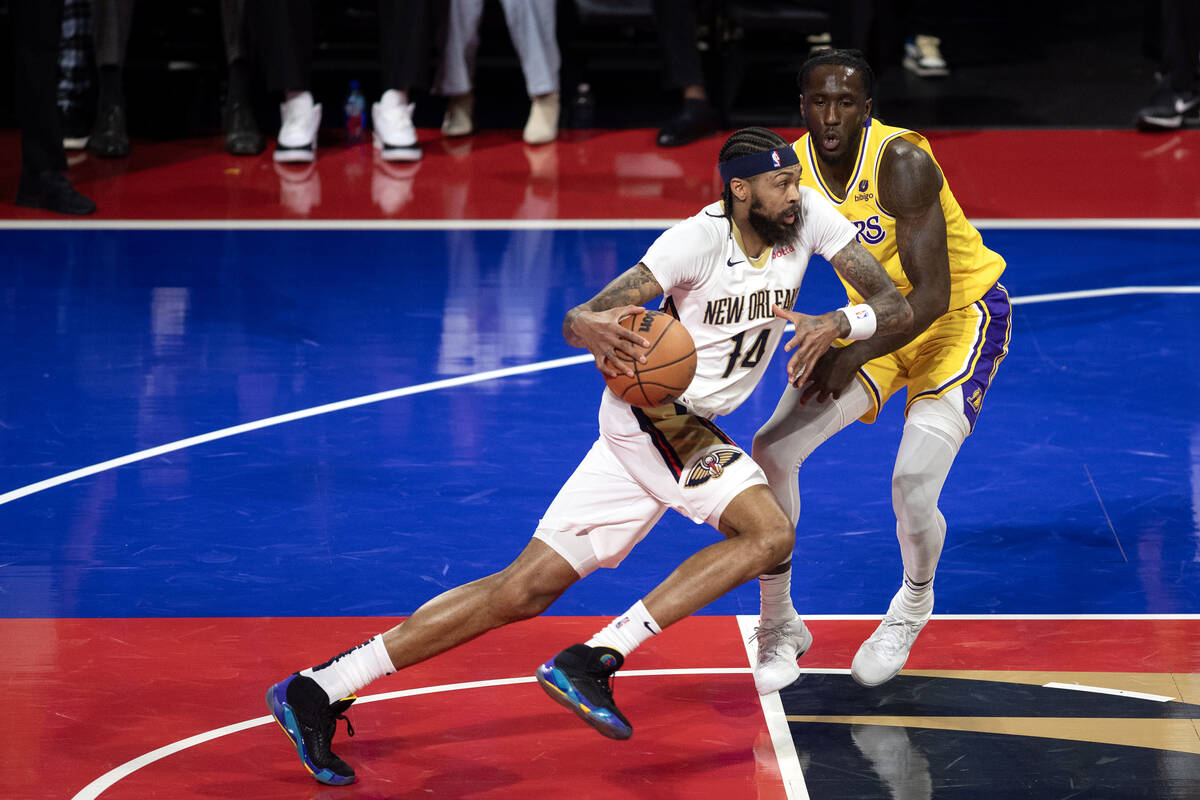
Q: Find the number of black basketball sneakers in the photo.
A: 2